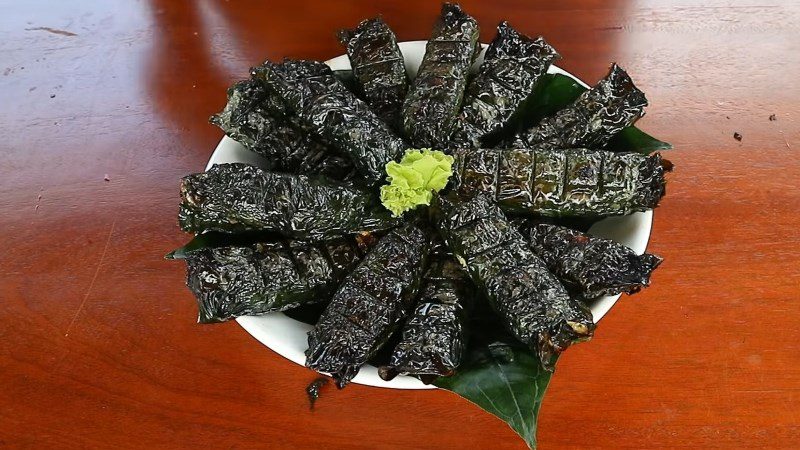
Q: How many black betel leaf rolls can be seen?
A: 13